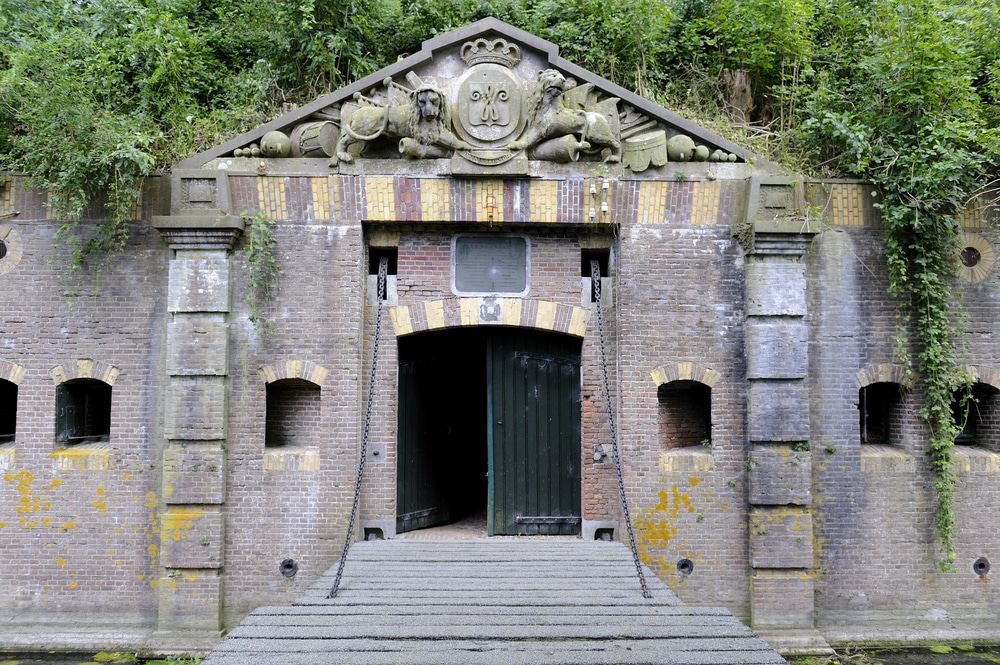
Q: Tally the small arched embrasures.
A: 6